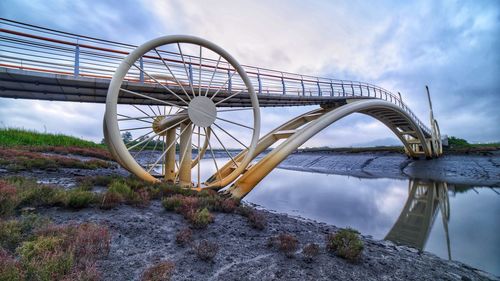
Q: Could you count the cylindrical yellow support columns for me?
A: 2